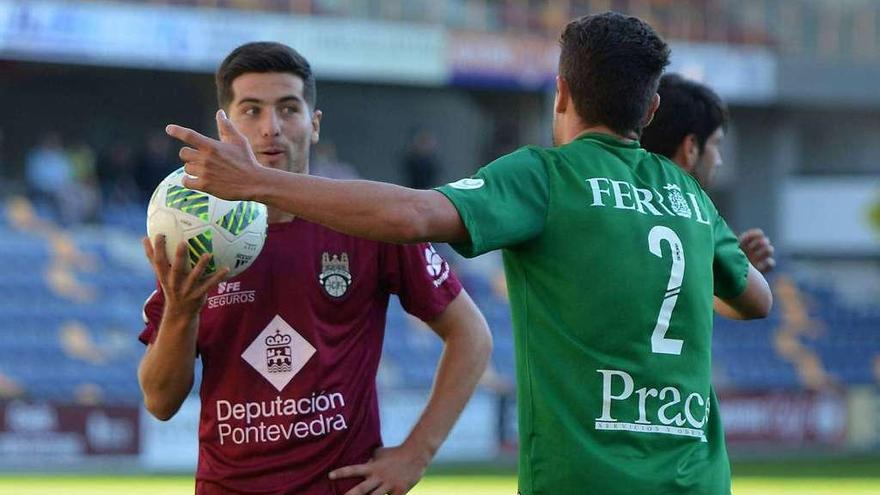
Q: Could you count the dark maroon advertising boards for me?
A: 2